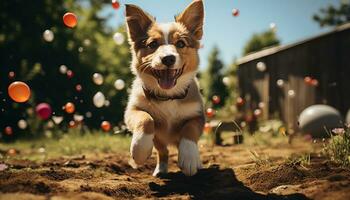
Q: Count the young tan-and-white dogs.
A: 1